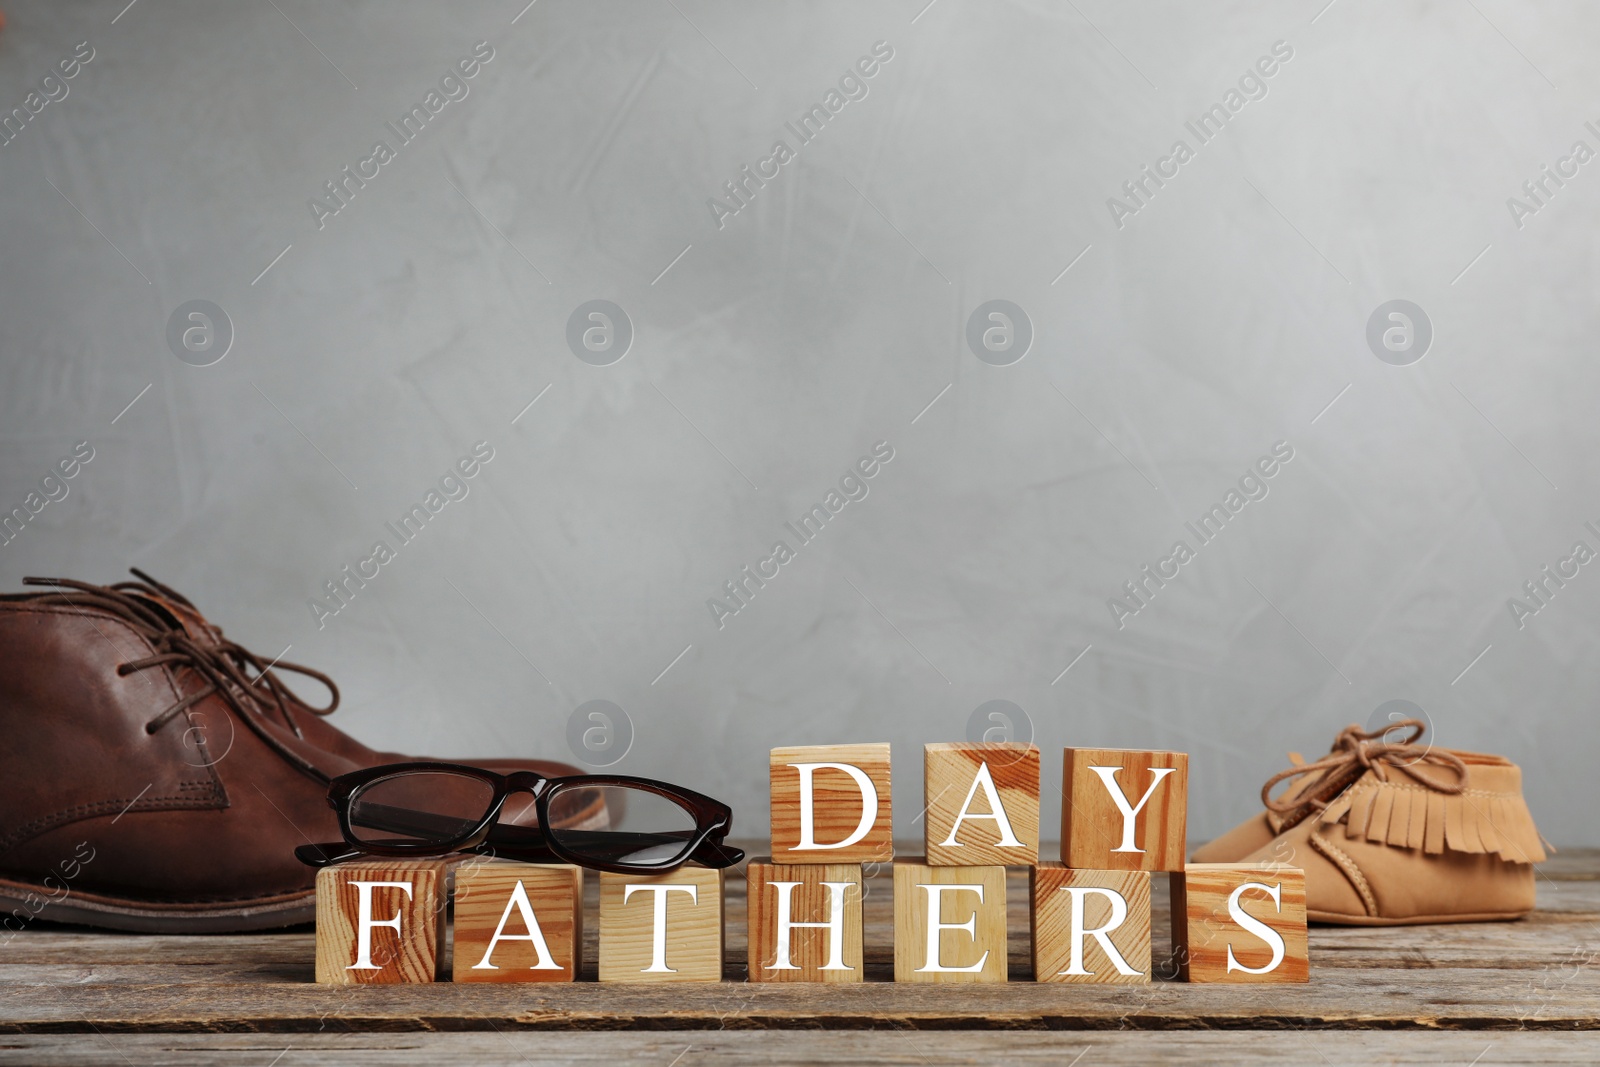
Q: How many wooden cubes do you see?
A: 10